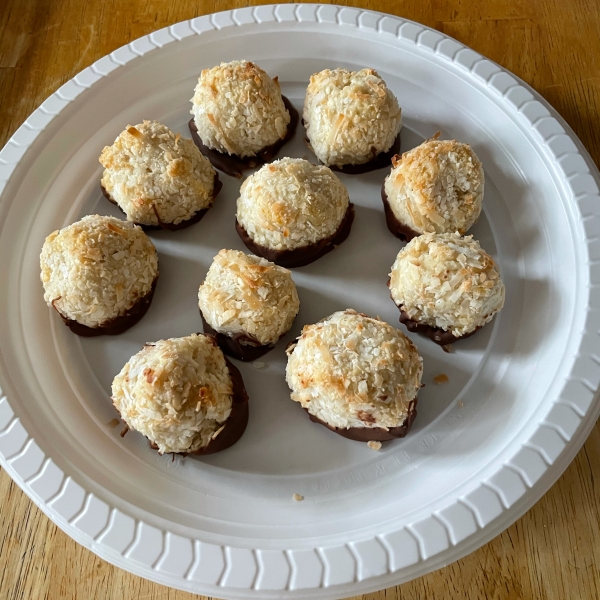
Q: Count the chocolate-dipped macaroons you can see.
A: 10